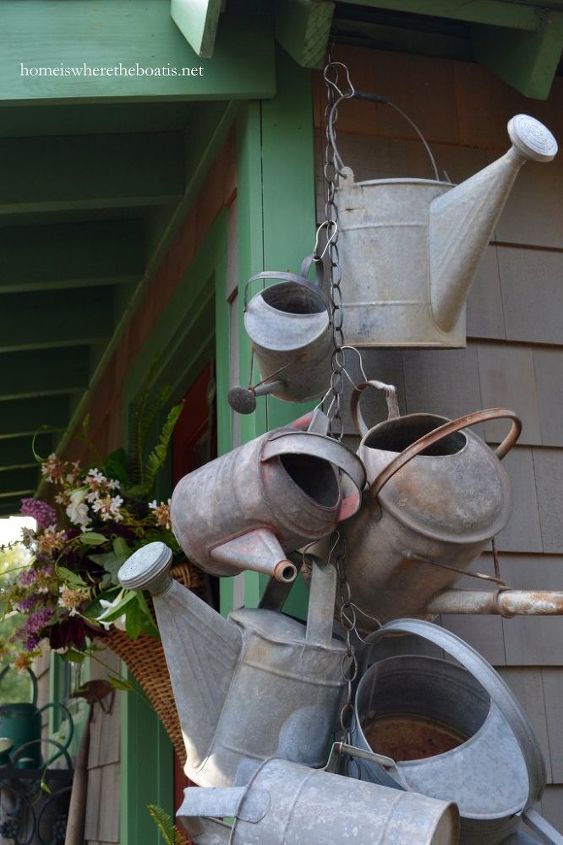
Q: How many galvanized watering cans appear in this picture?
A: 7